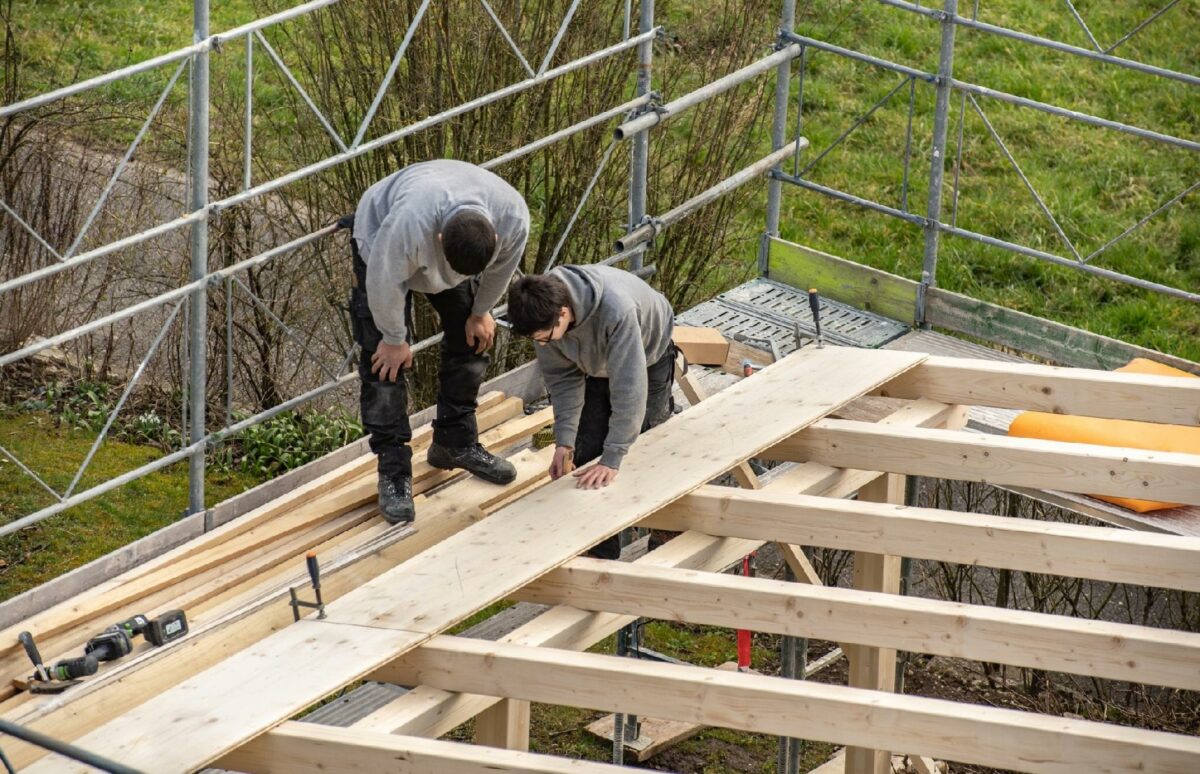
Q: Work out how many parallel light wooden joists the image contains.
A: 6